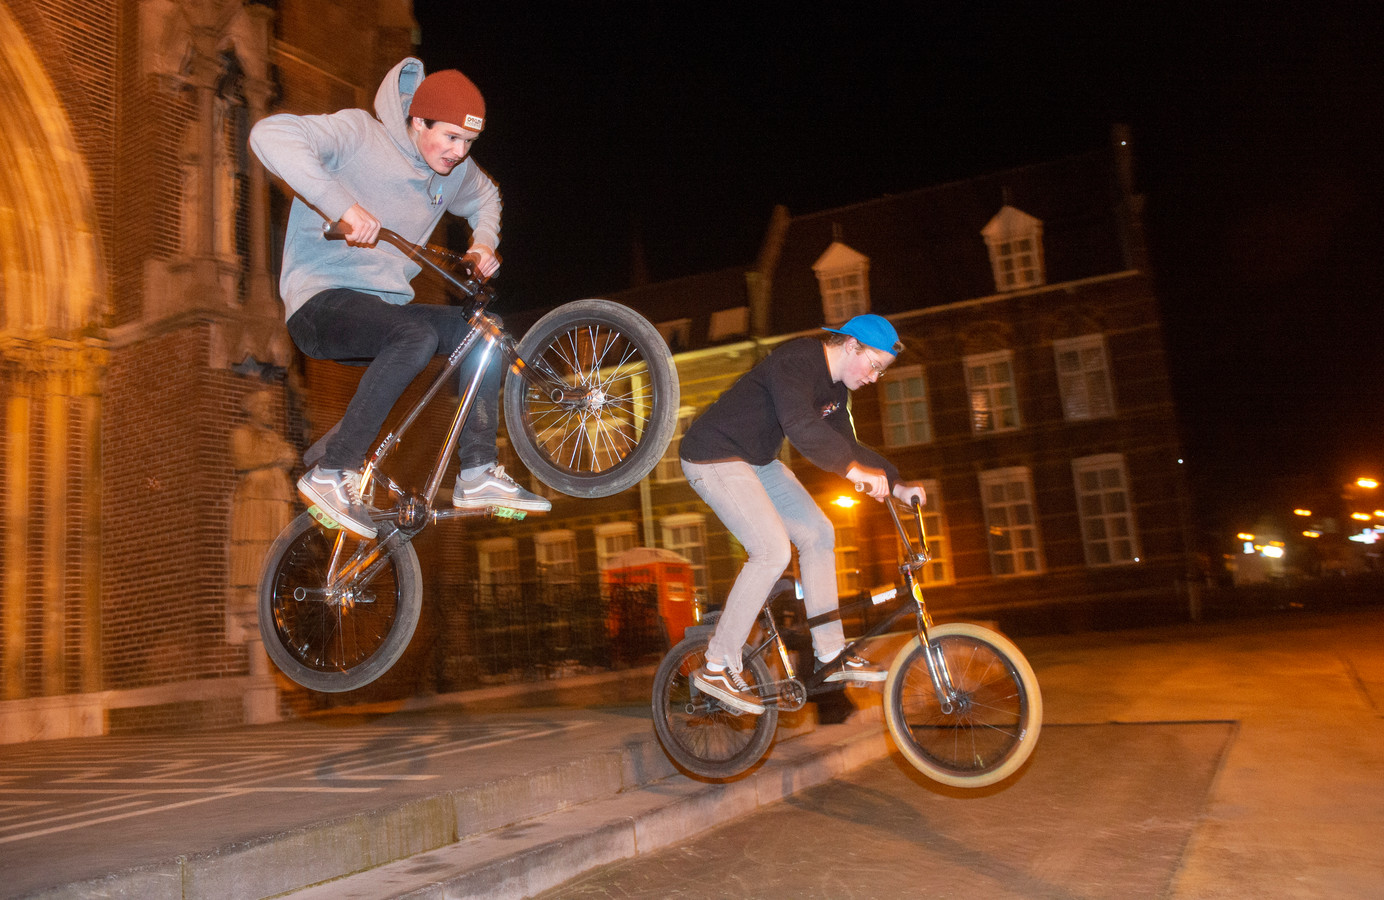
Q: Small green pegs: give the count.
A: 2